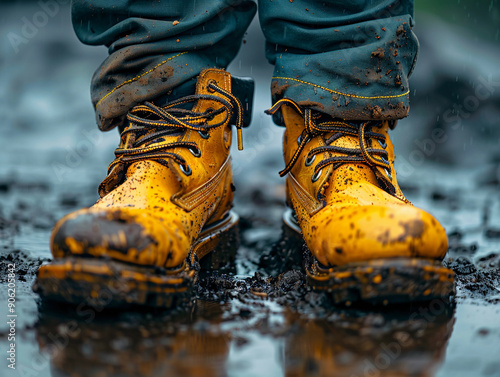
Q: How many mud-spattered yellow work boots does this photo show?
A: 2